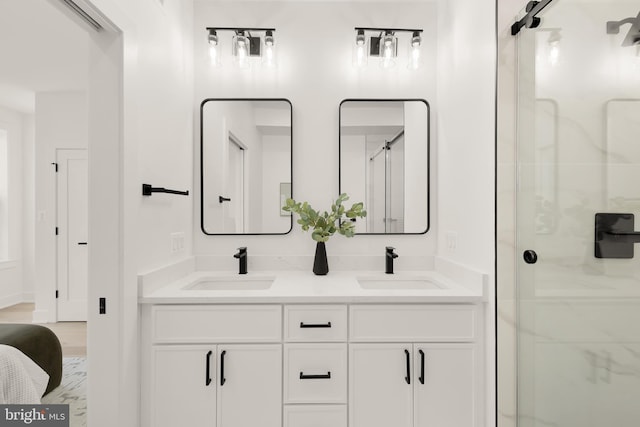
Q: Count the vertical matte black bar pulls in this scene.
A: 4